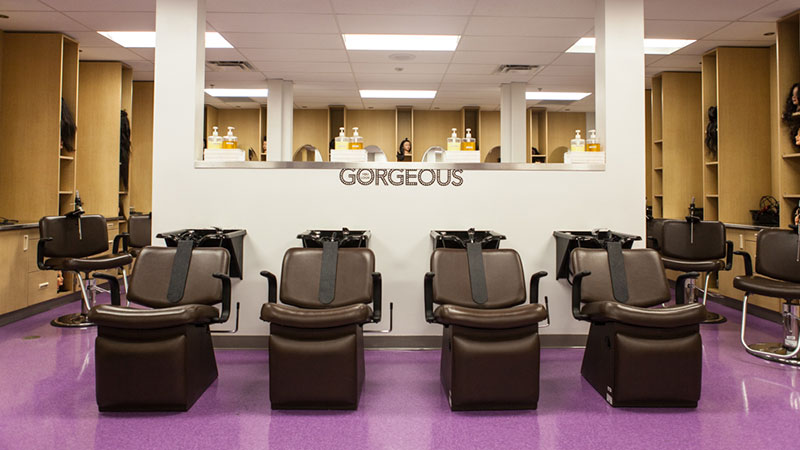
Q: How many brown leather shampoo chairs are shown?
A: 4